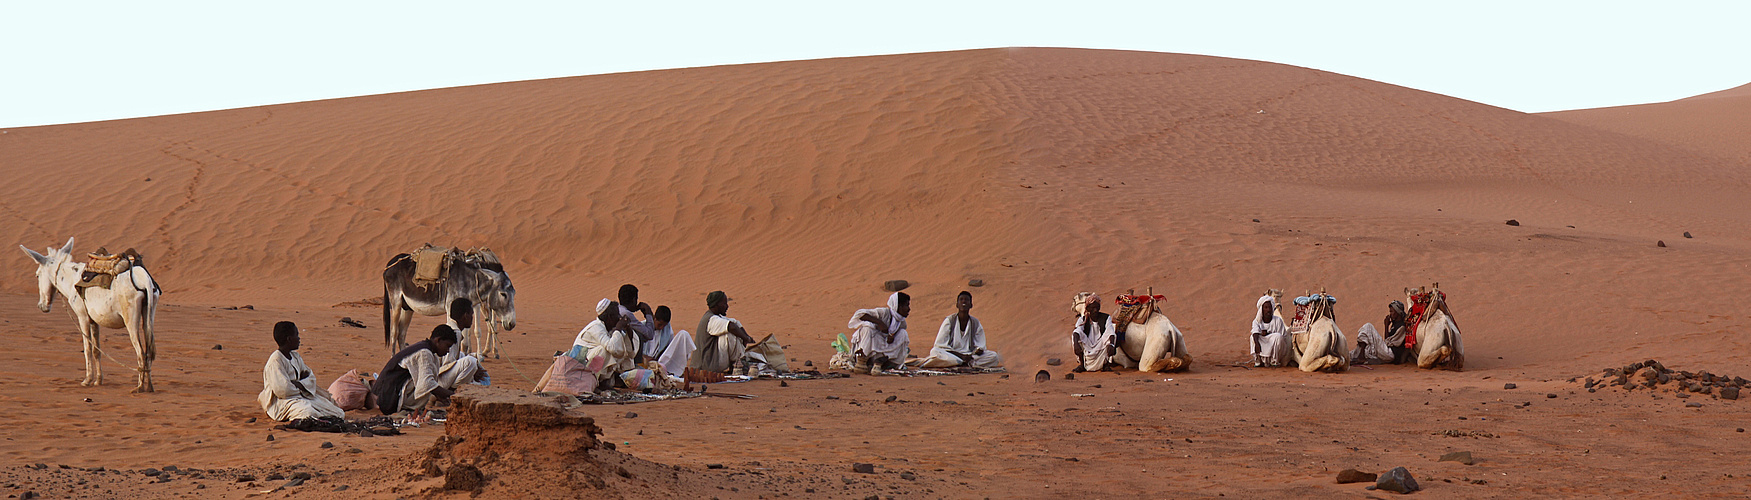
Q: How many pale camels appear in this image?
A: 3